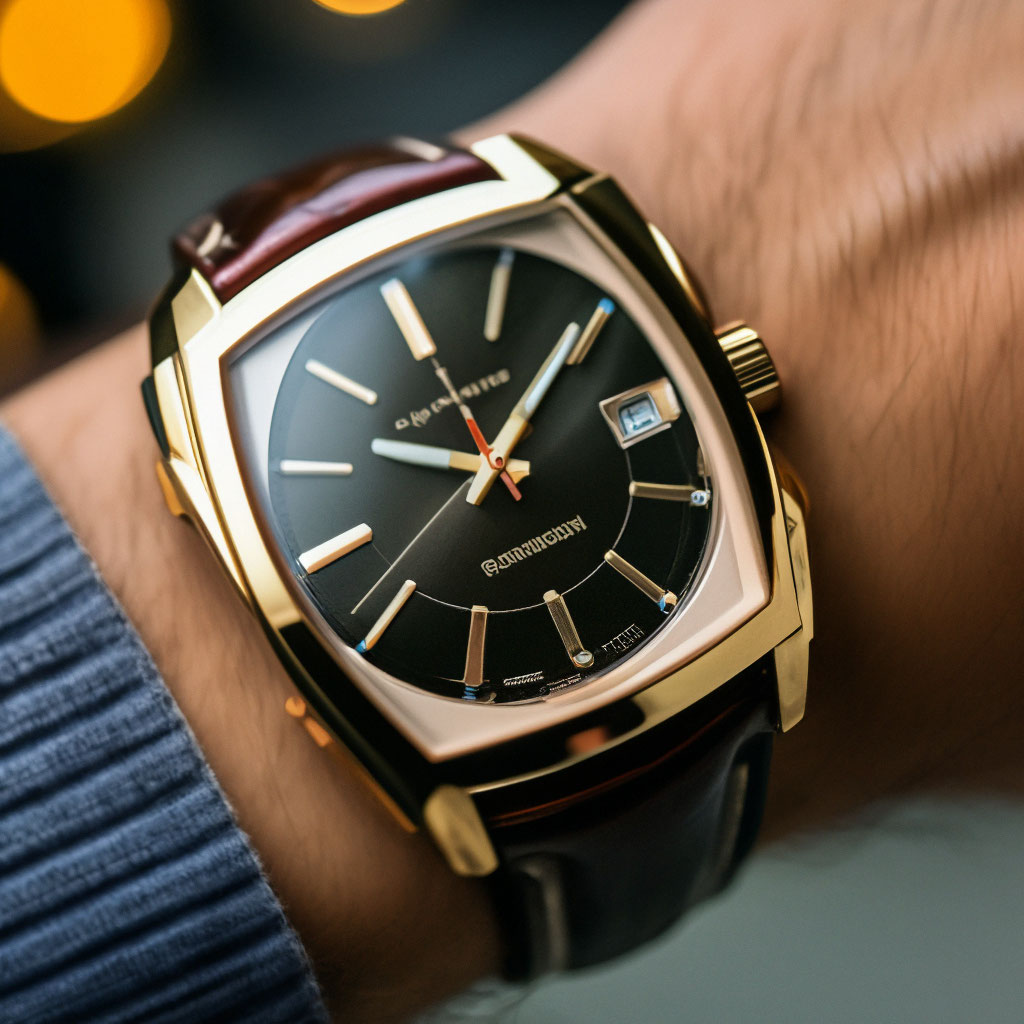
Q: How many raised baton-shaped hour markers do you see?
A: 11